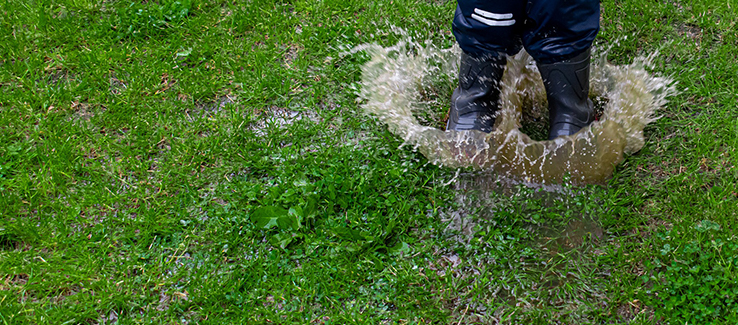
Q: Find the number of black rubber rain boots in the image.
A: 2